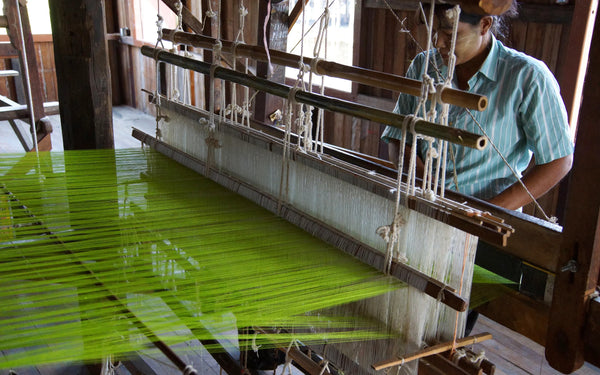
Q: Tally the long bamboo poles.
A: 2